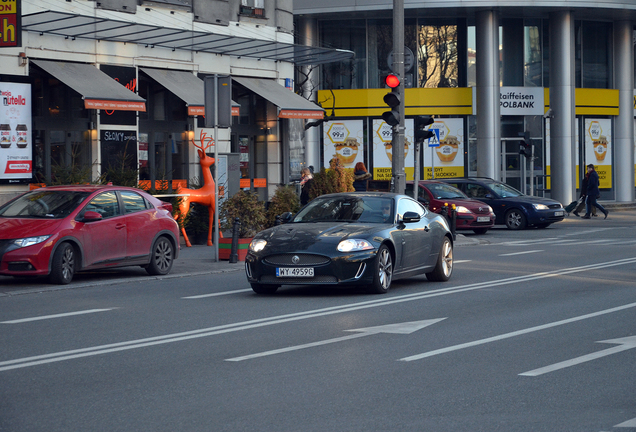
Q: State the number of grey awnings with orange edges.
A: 3